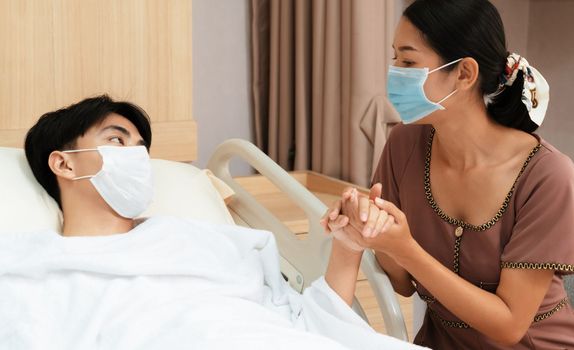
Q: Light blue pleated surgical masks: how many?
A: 1